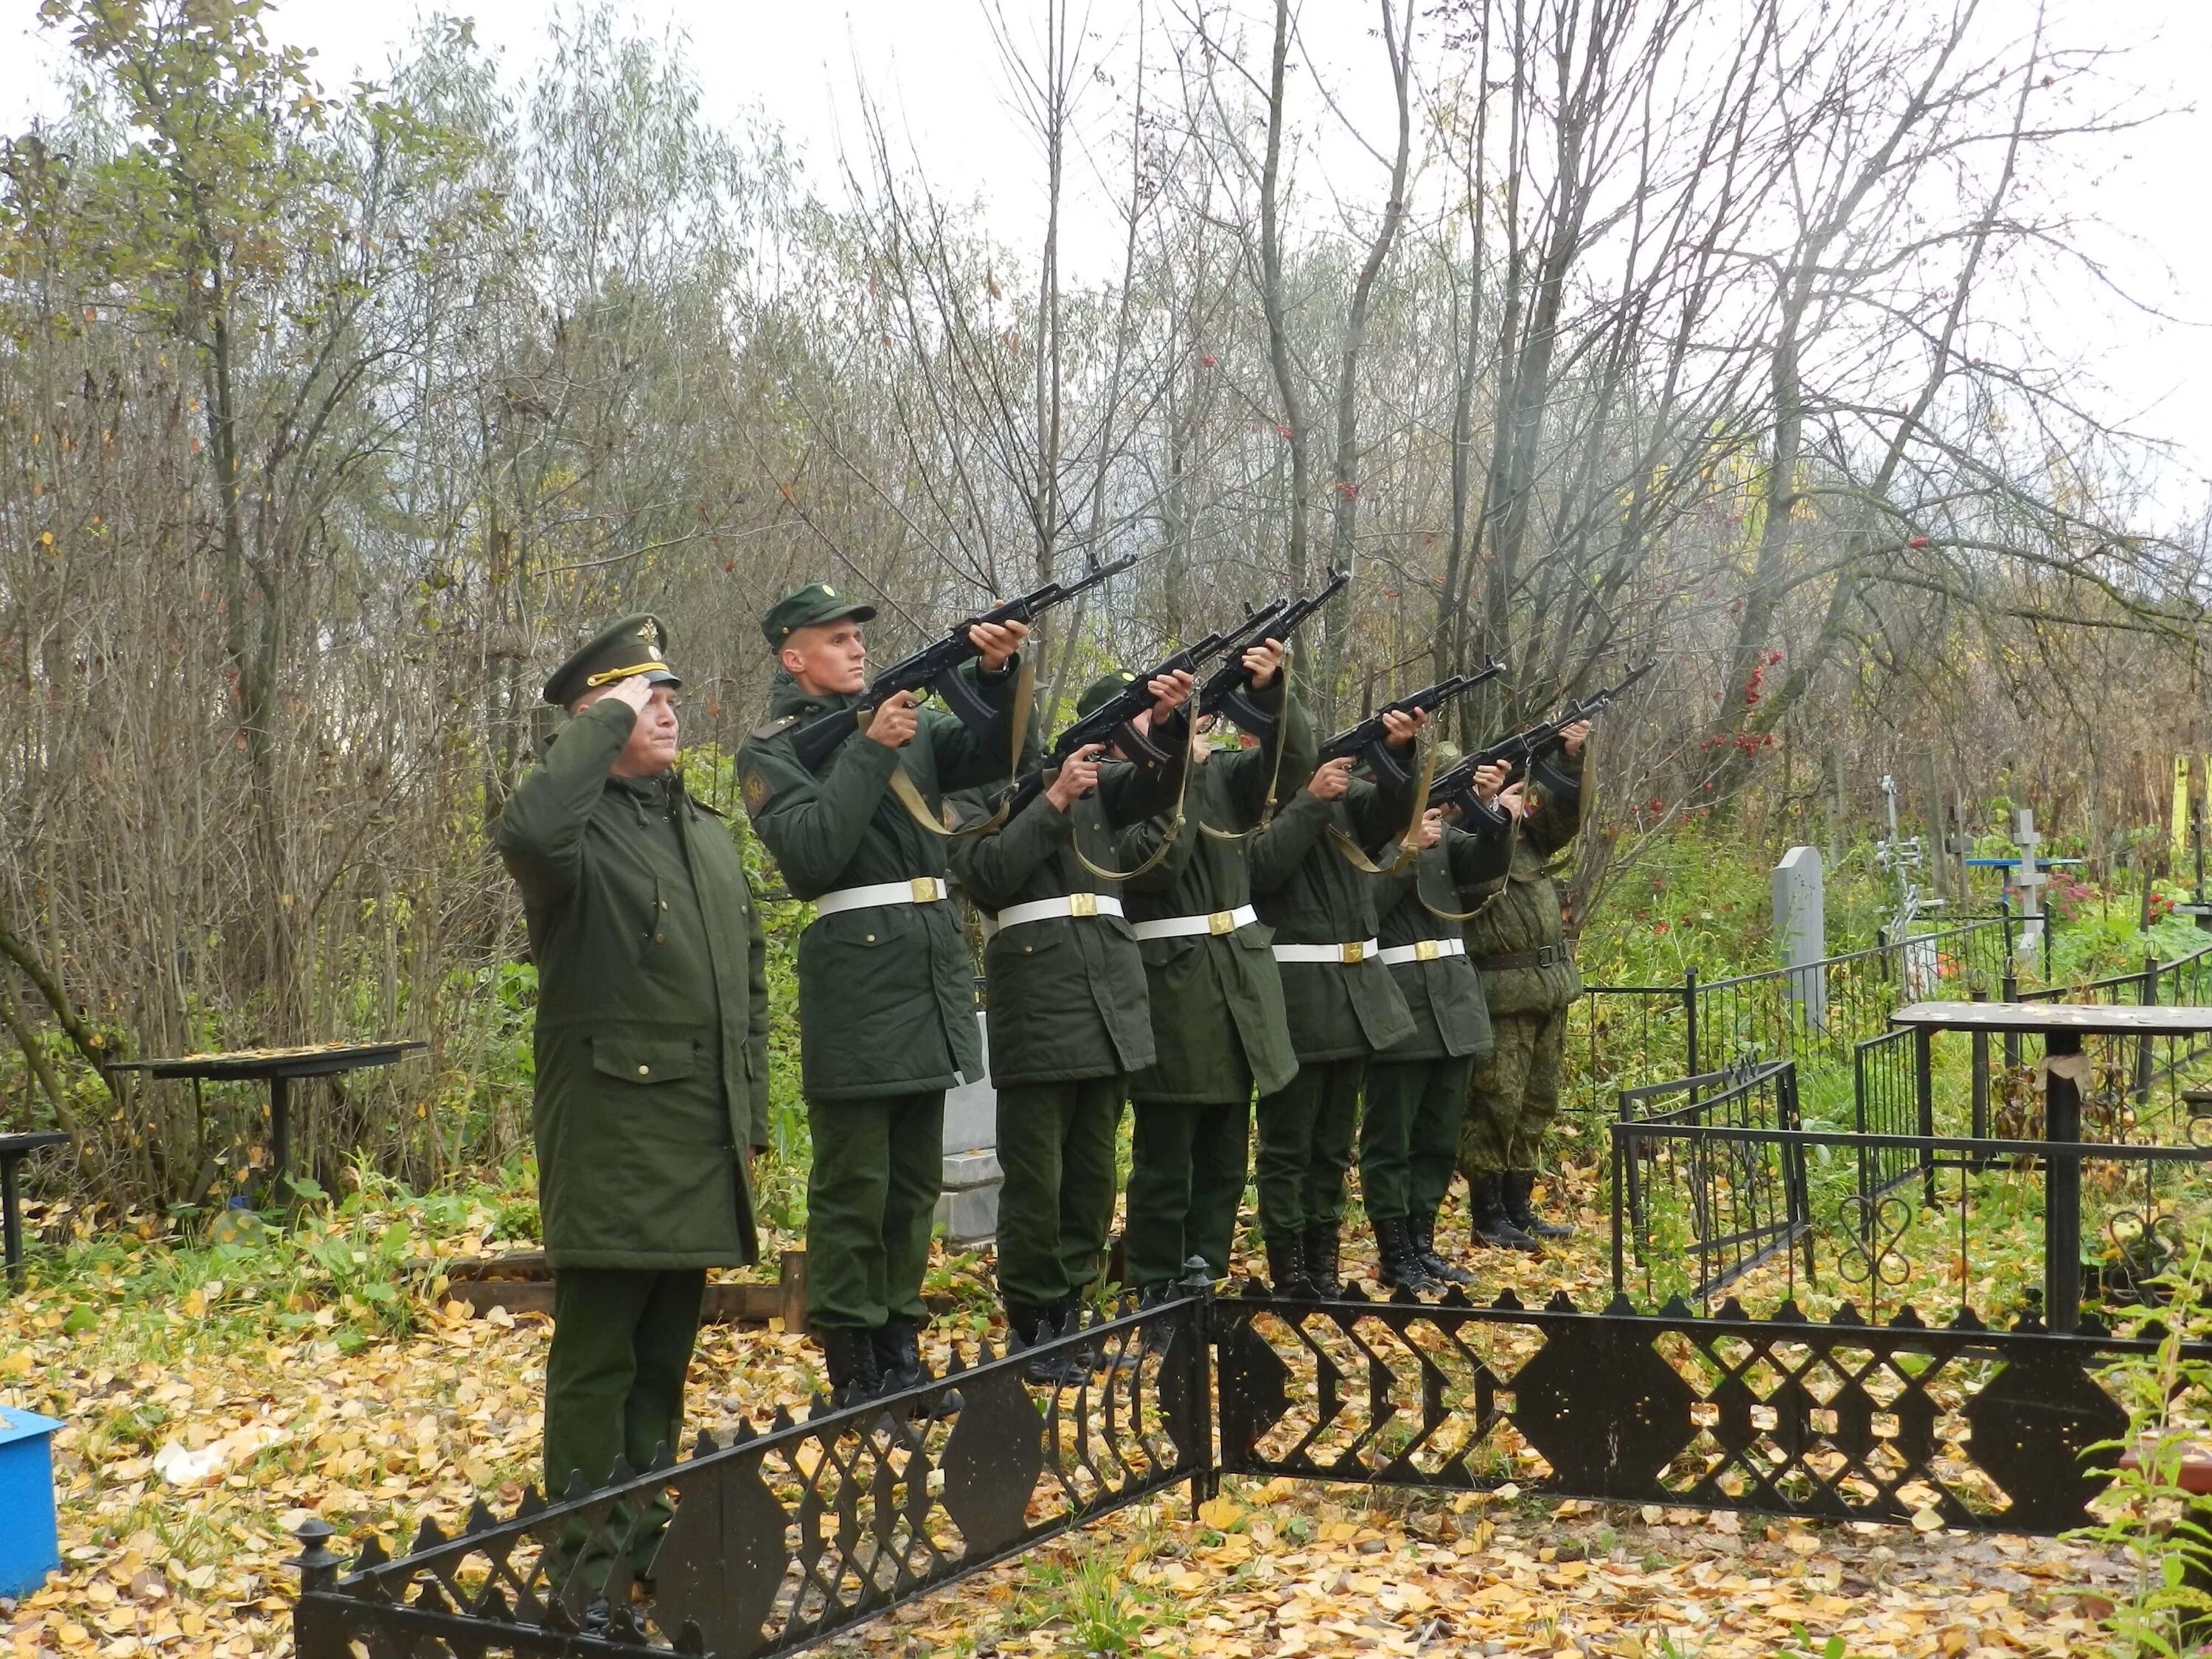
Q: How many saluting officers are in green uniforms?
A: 1